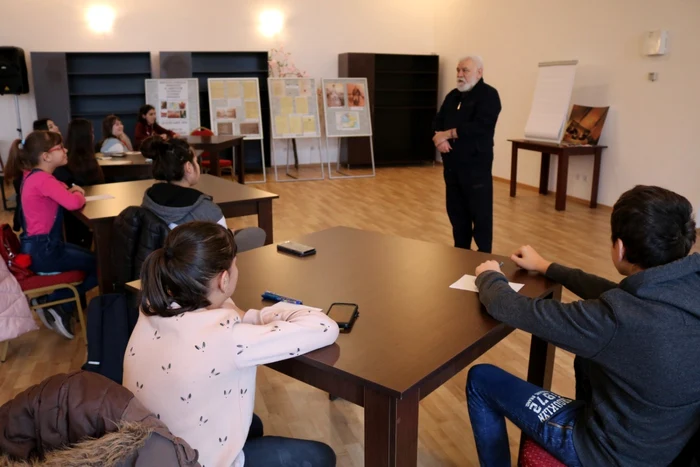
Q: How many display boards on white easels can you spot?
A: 4